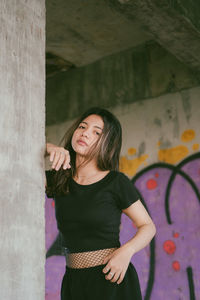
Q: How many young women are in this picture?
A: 1